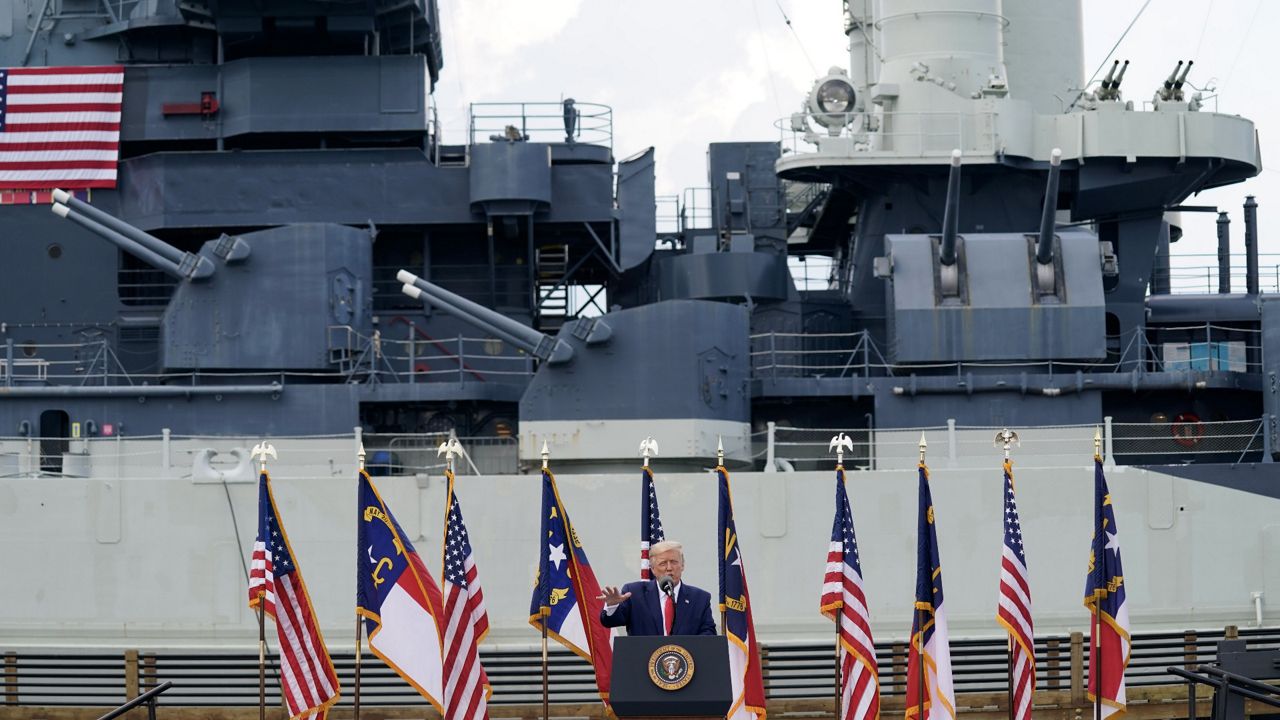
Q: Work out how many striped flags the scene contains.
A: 6